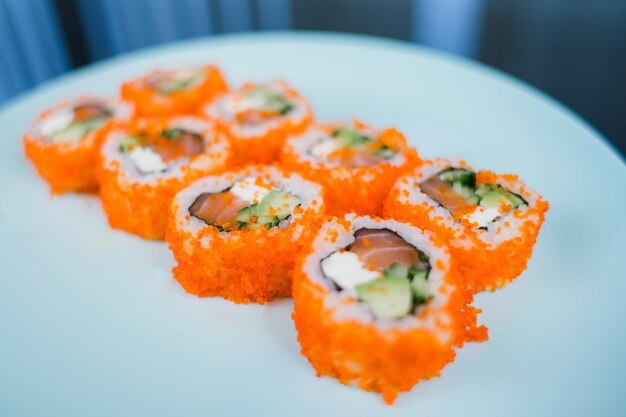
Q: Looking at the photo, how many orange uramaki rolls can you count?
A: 8